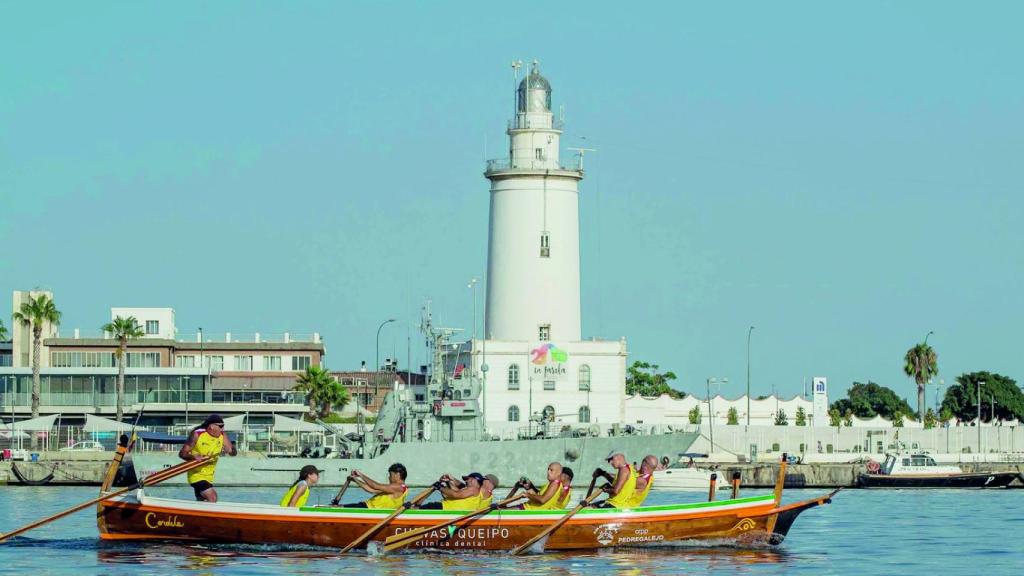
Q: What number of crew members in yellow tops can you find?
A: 9